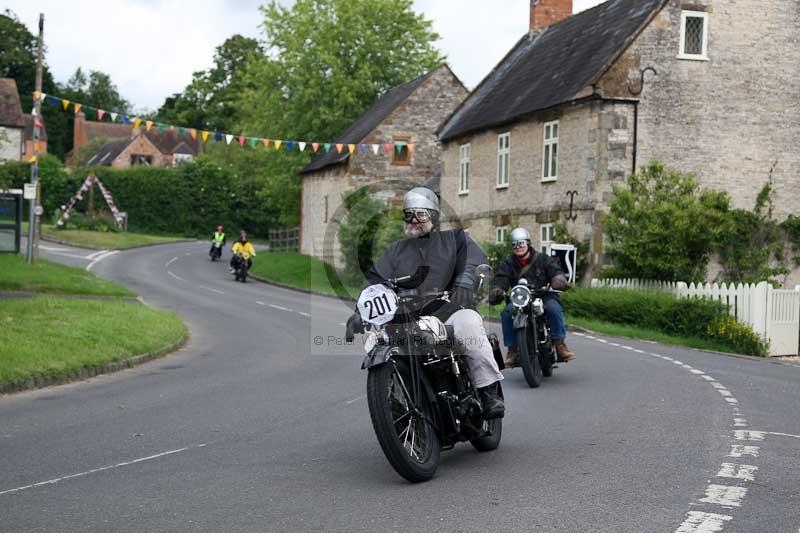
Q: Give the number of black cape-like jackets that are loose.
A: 1